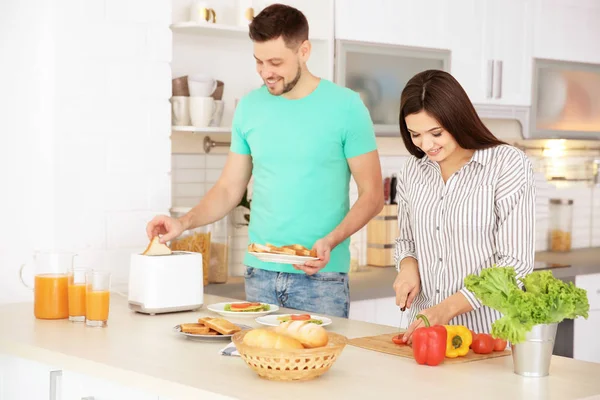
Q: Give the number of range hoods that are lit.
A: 1